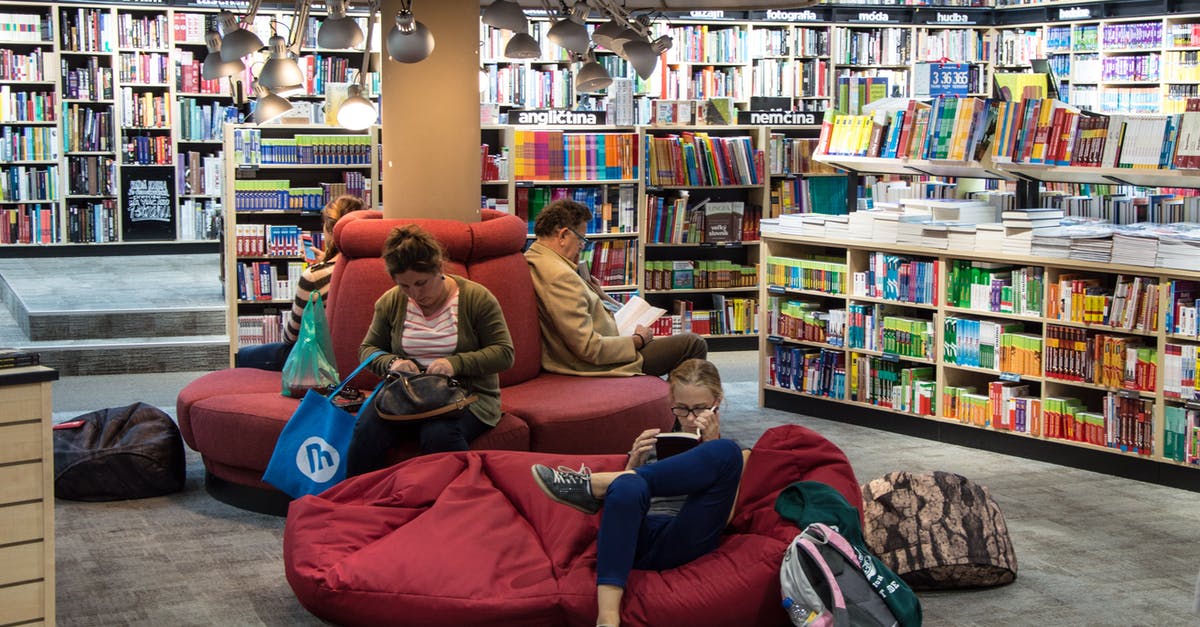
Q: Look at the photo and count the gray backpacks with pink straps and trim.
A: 1